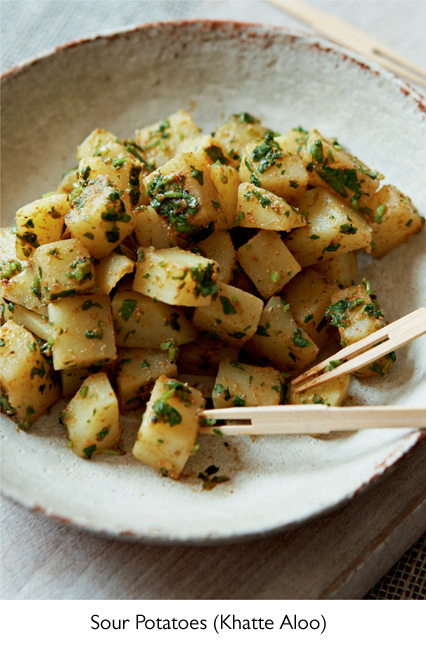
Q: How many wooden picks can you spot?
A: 3